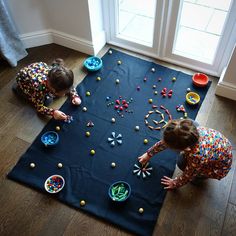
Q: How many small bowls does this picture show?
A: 6